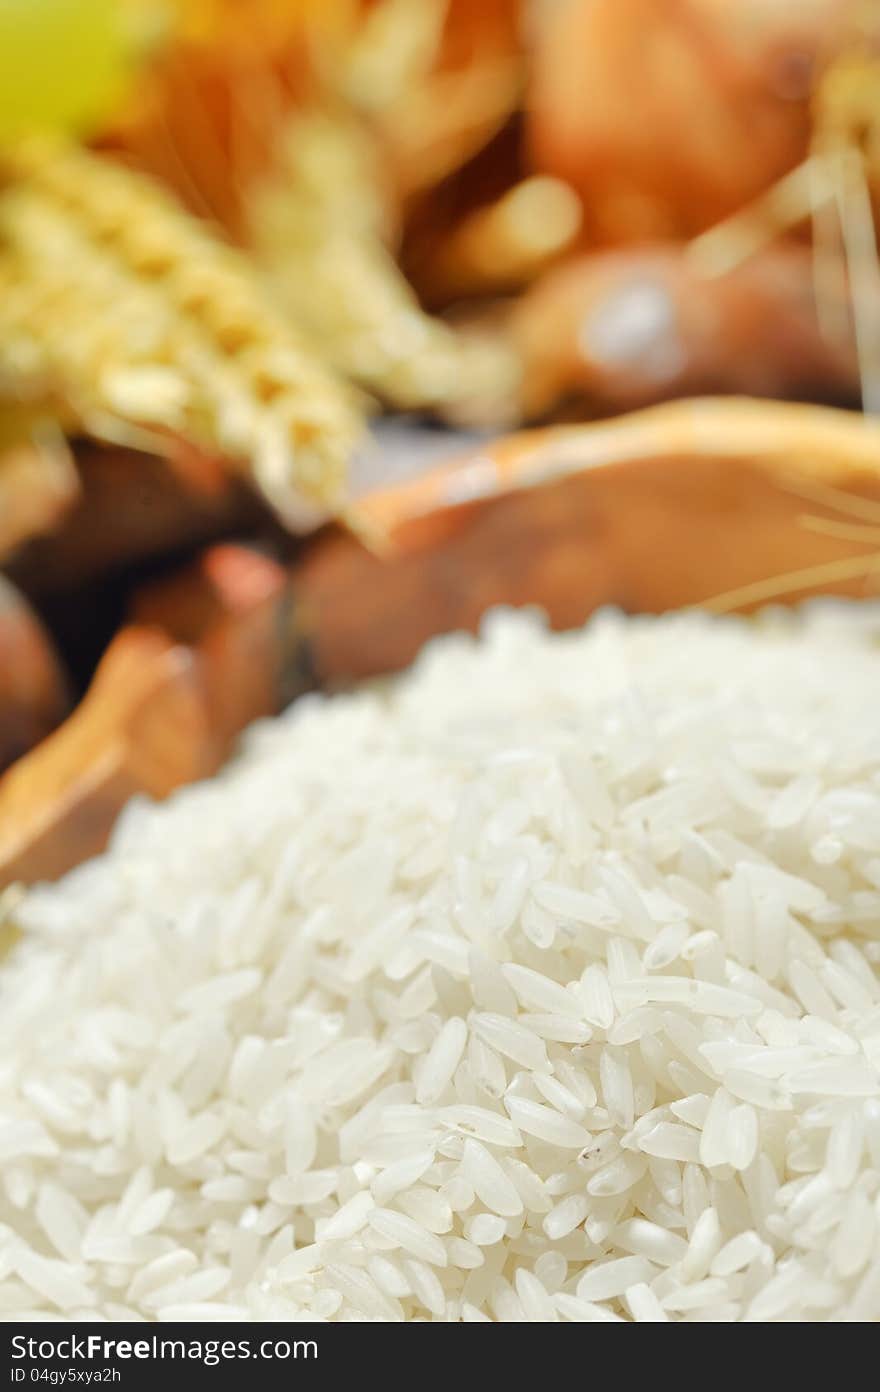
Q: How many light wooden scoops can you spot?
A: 0